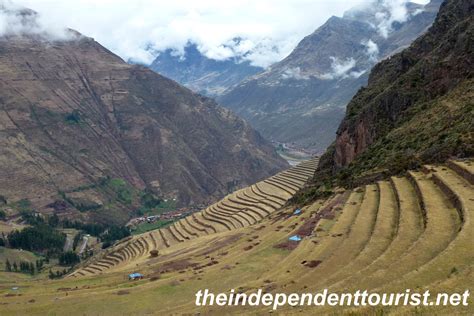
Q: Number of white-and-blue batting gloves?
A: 0